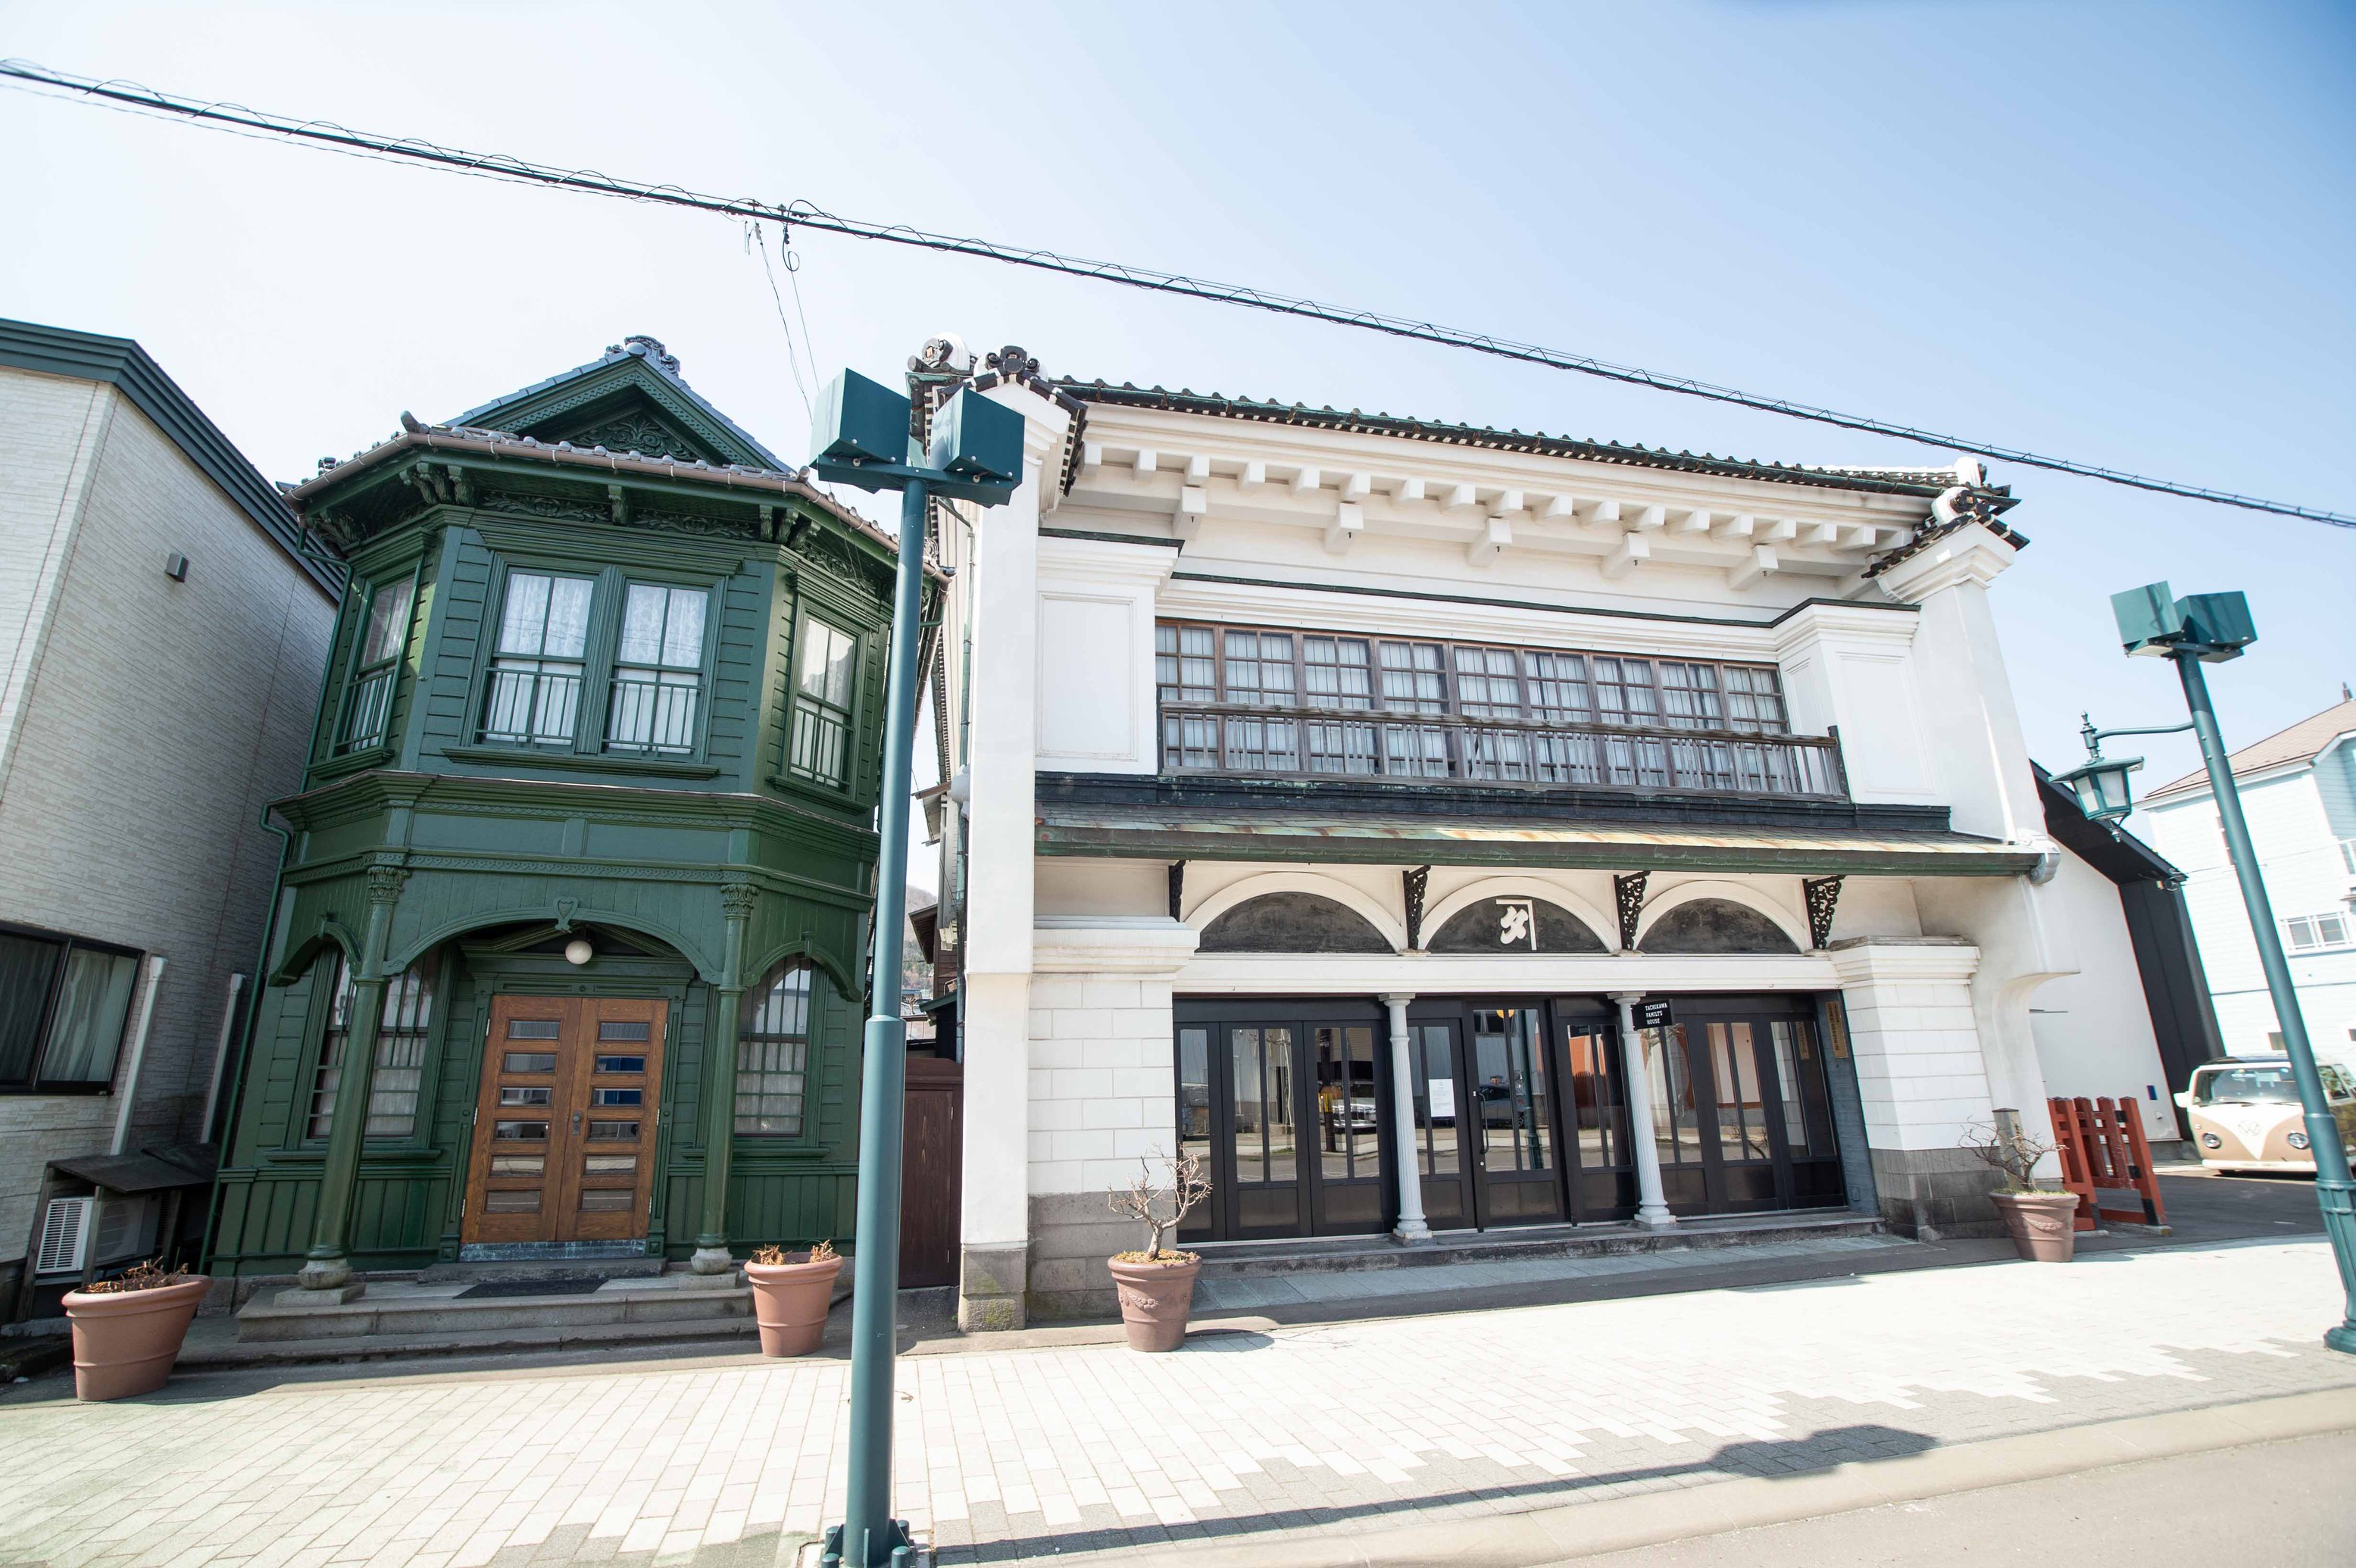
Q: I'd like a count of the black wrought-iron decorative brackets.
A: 4